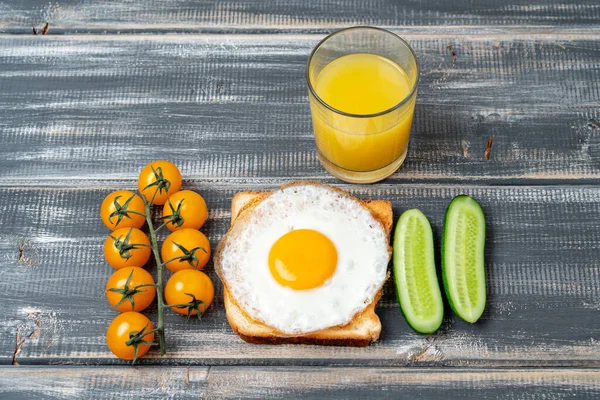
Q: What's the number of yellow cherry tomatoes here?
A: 8